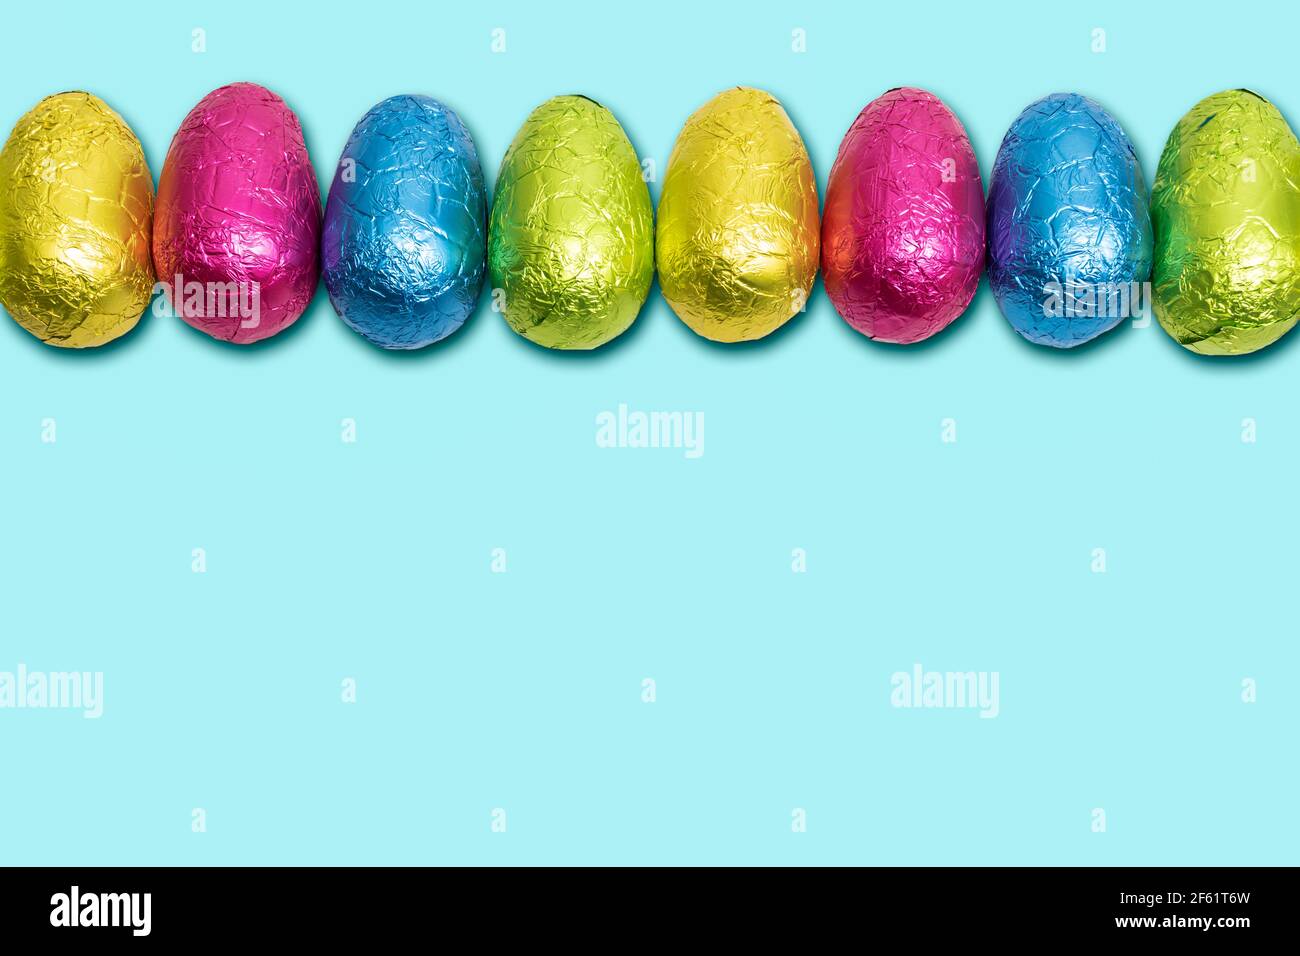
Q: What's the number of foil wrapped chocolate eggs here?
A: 8